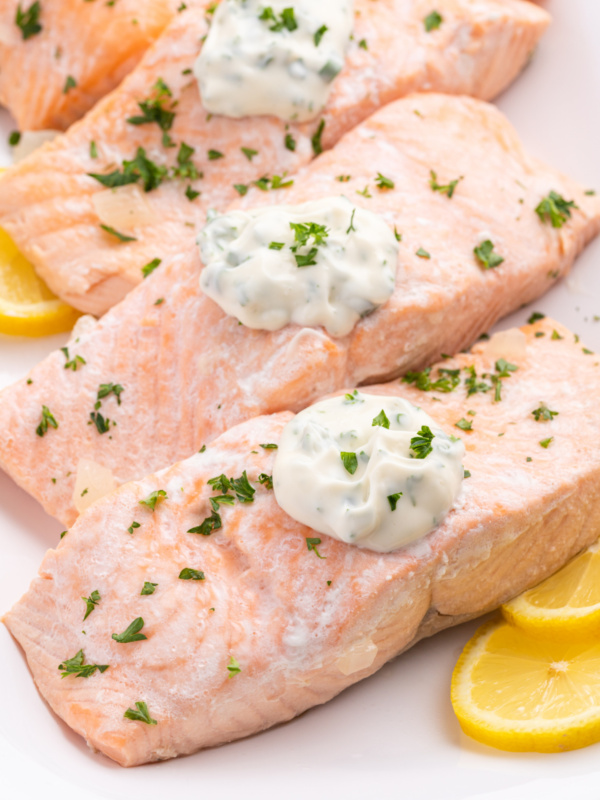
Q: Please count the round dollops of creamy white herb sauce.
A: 3